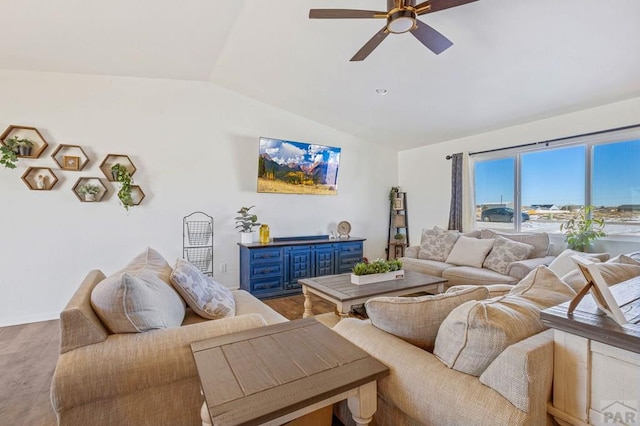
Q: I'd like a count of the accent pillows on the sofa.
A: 3